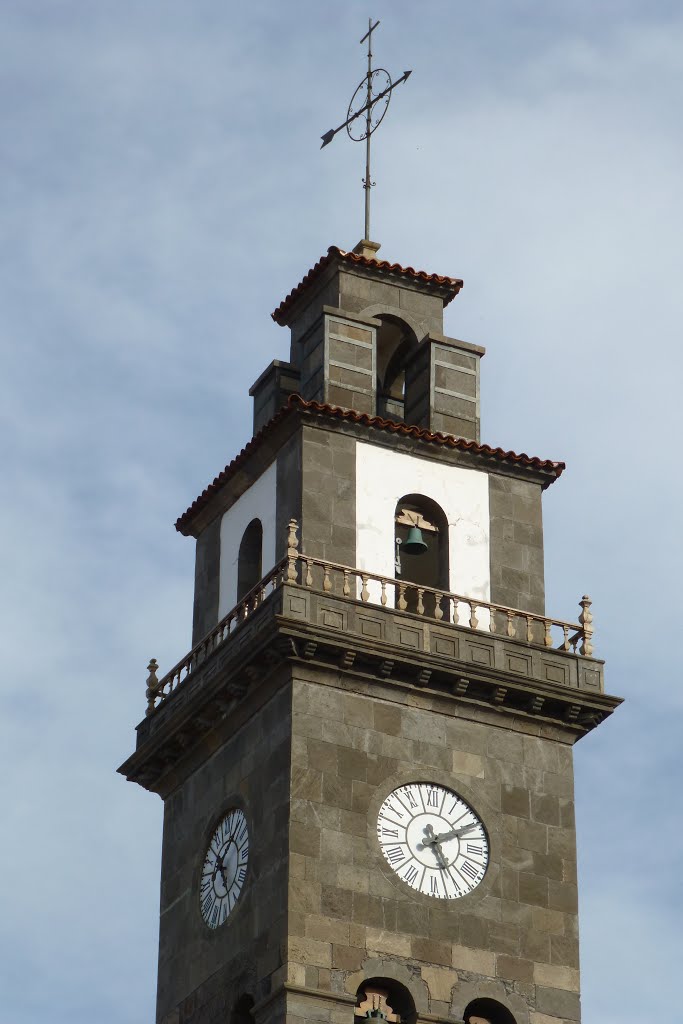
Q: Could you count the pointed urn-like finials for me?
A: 3